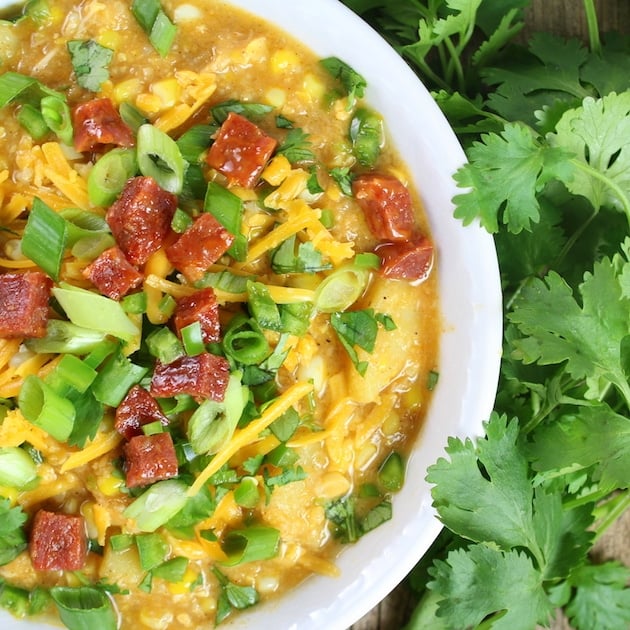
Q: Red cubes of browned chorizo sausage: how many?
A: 13